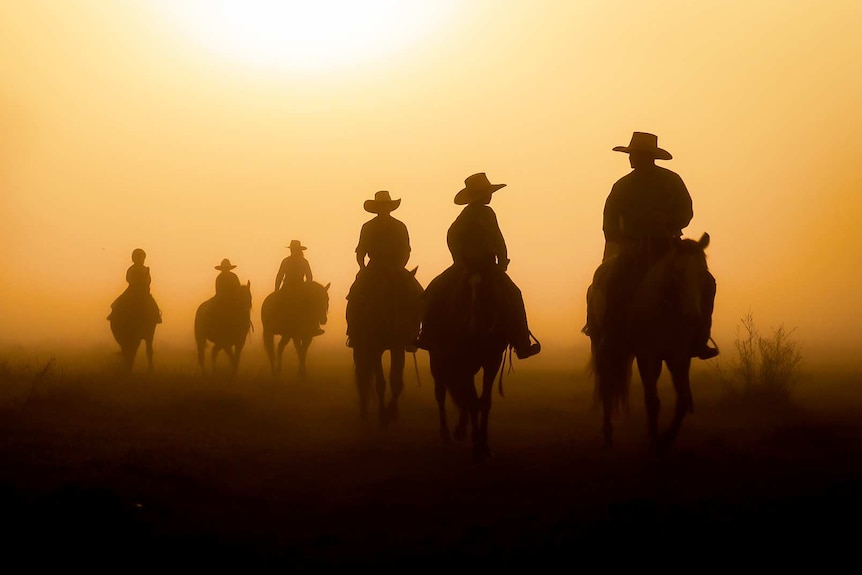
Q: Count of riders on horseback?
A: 6